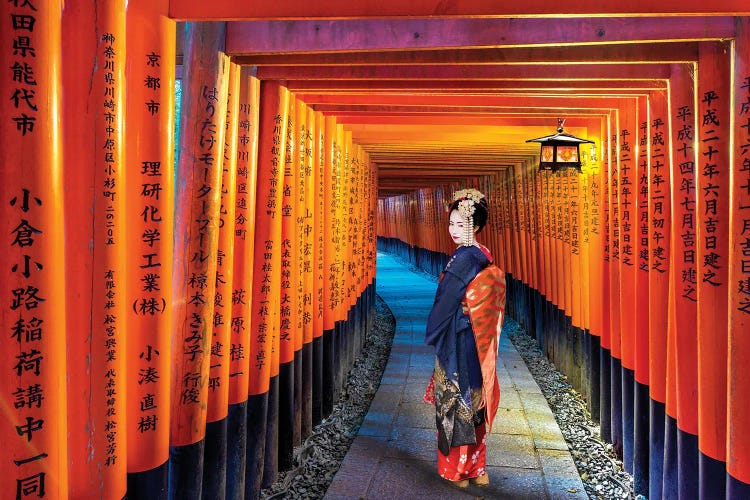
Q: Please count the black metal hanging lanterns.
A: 1